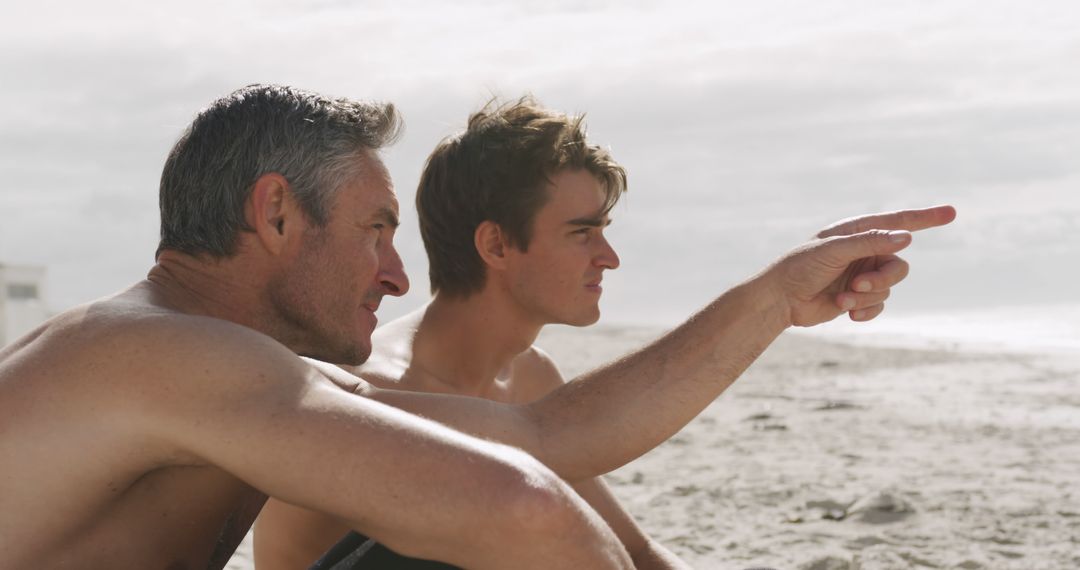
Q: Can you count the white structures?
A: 1